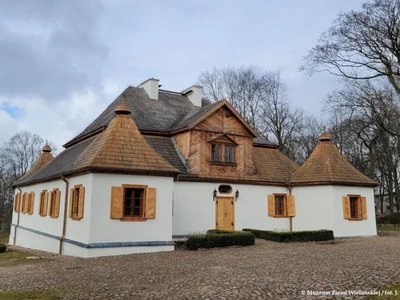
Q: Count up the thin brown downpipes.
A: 3